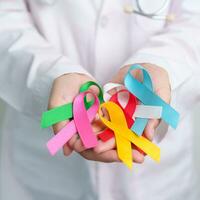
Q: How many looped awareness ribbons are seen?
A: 6